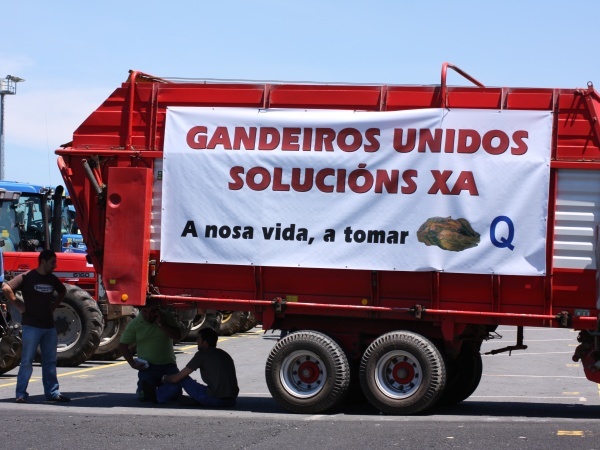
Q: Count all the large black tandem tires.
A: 2